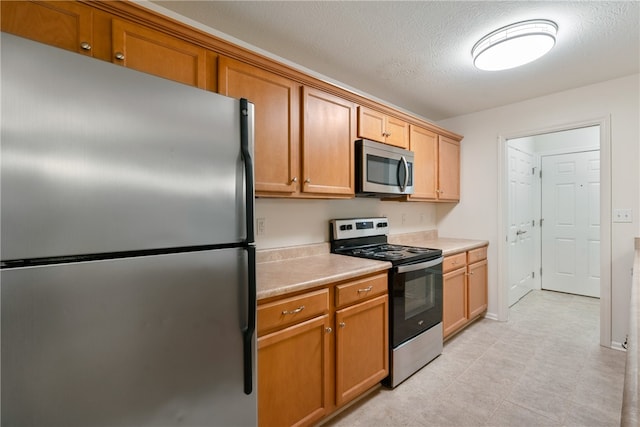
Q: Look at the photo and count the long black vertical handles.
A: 2